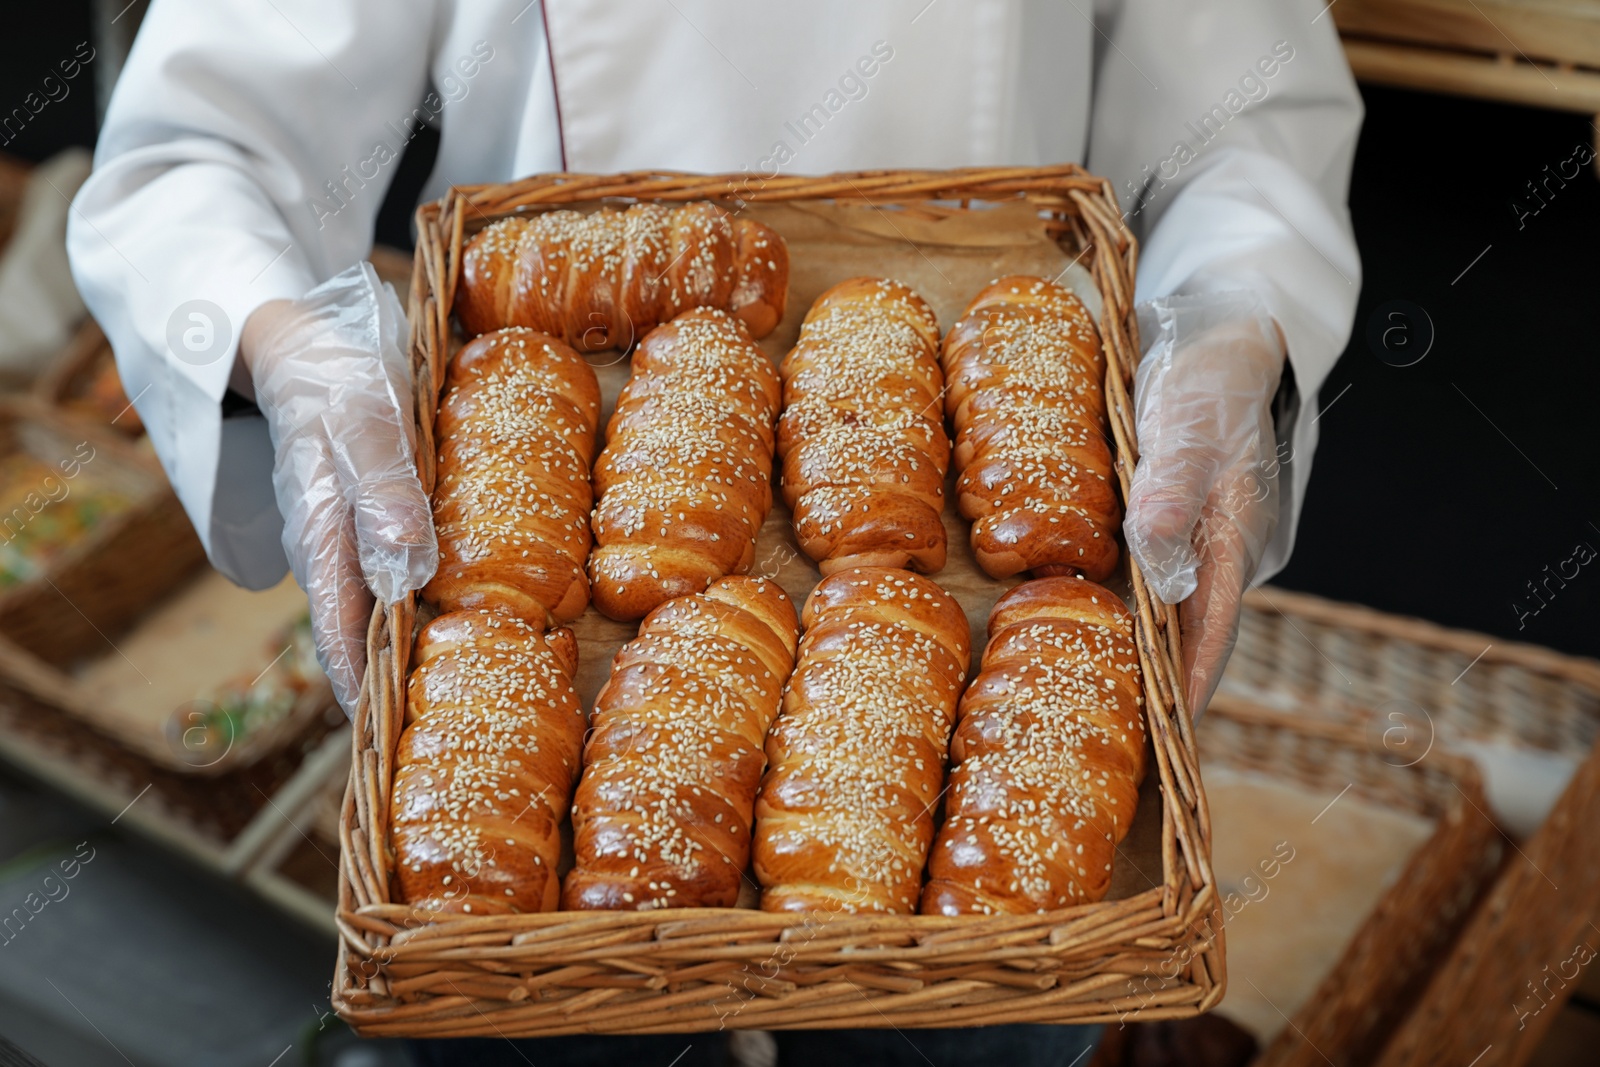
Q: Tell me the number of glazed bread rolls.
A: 9